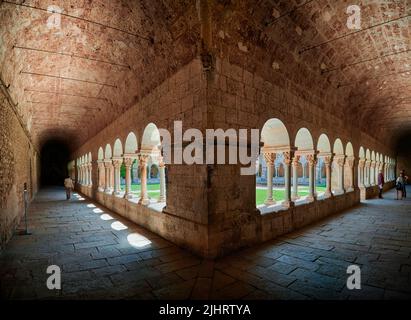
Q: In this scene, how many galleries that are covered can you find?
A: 2